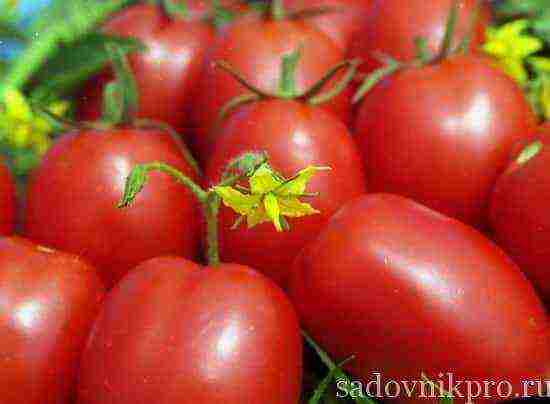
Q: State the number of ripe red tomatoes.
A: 12